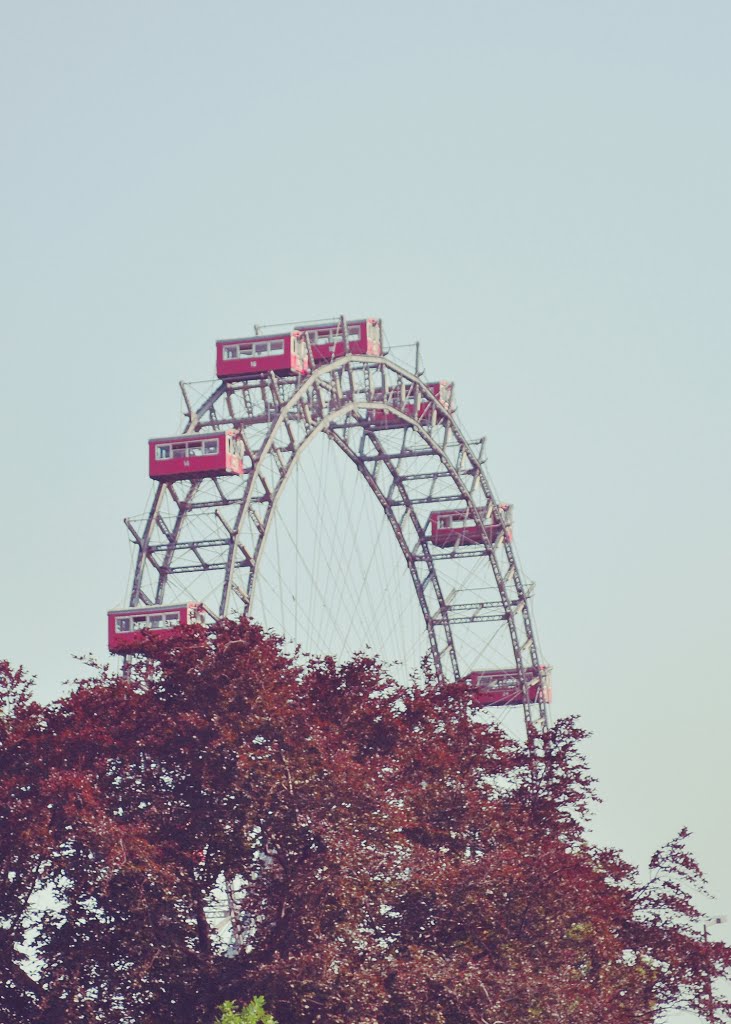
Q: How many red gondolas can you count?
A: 7